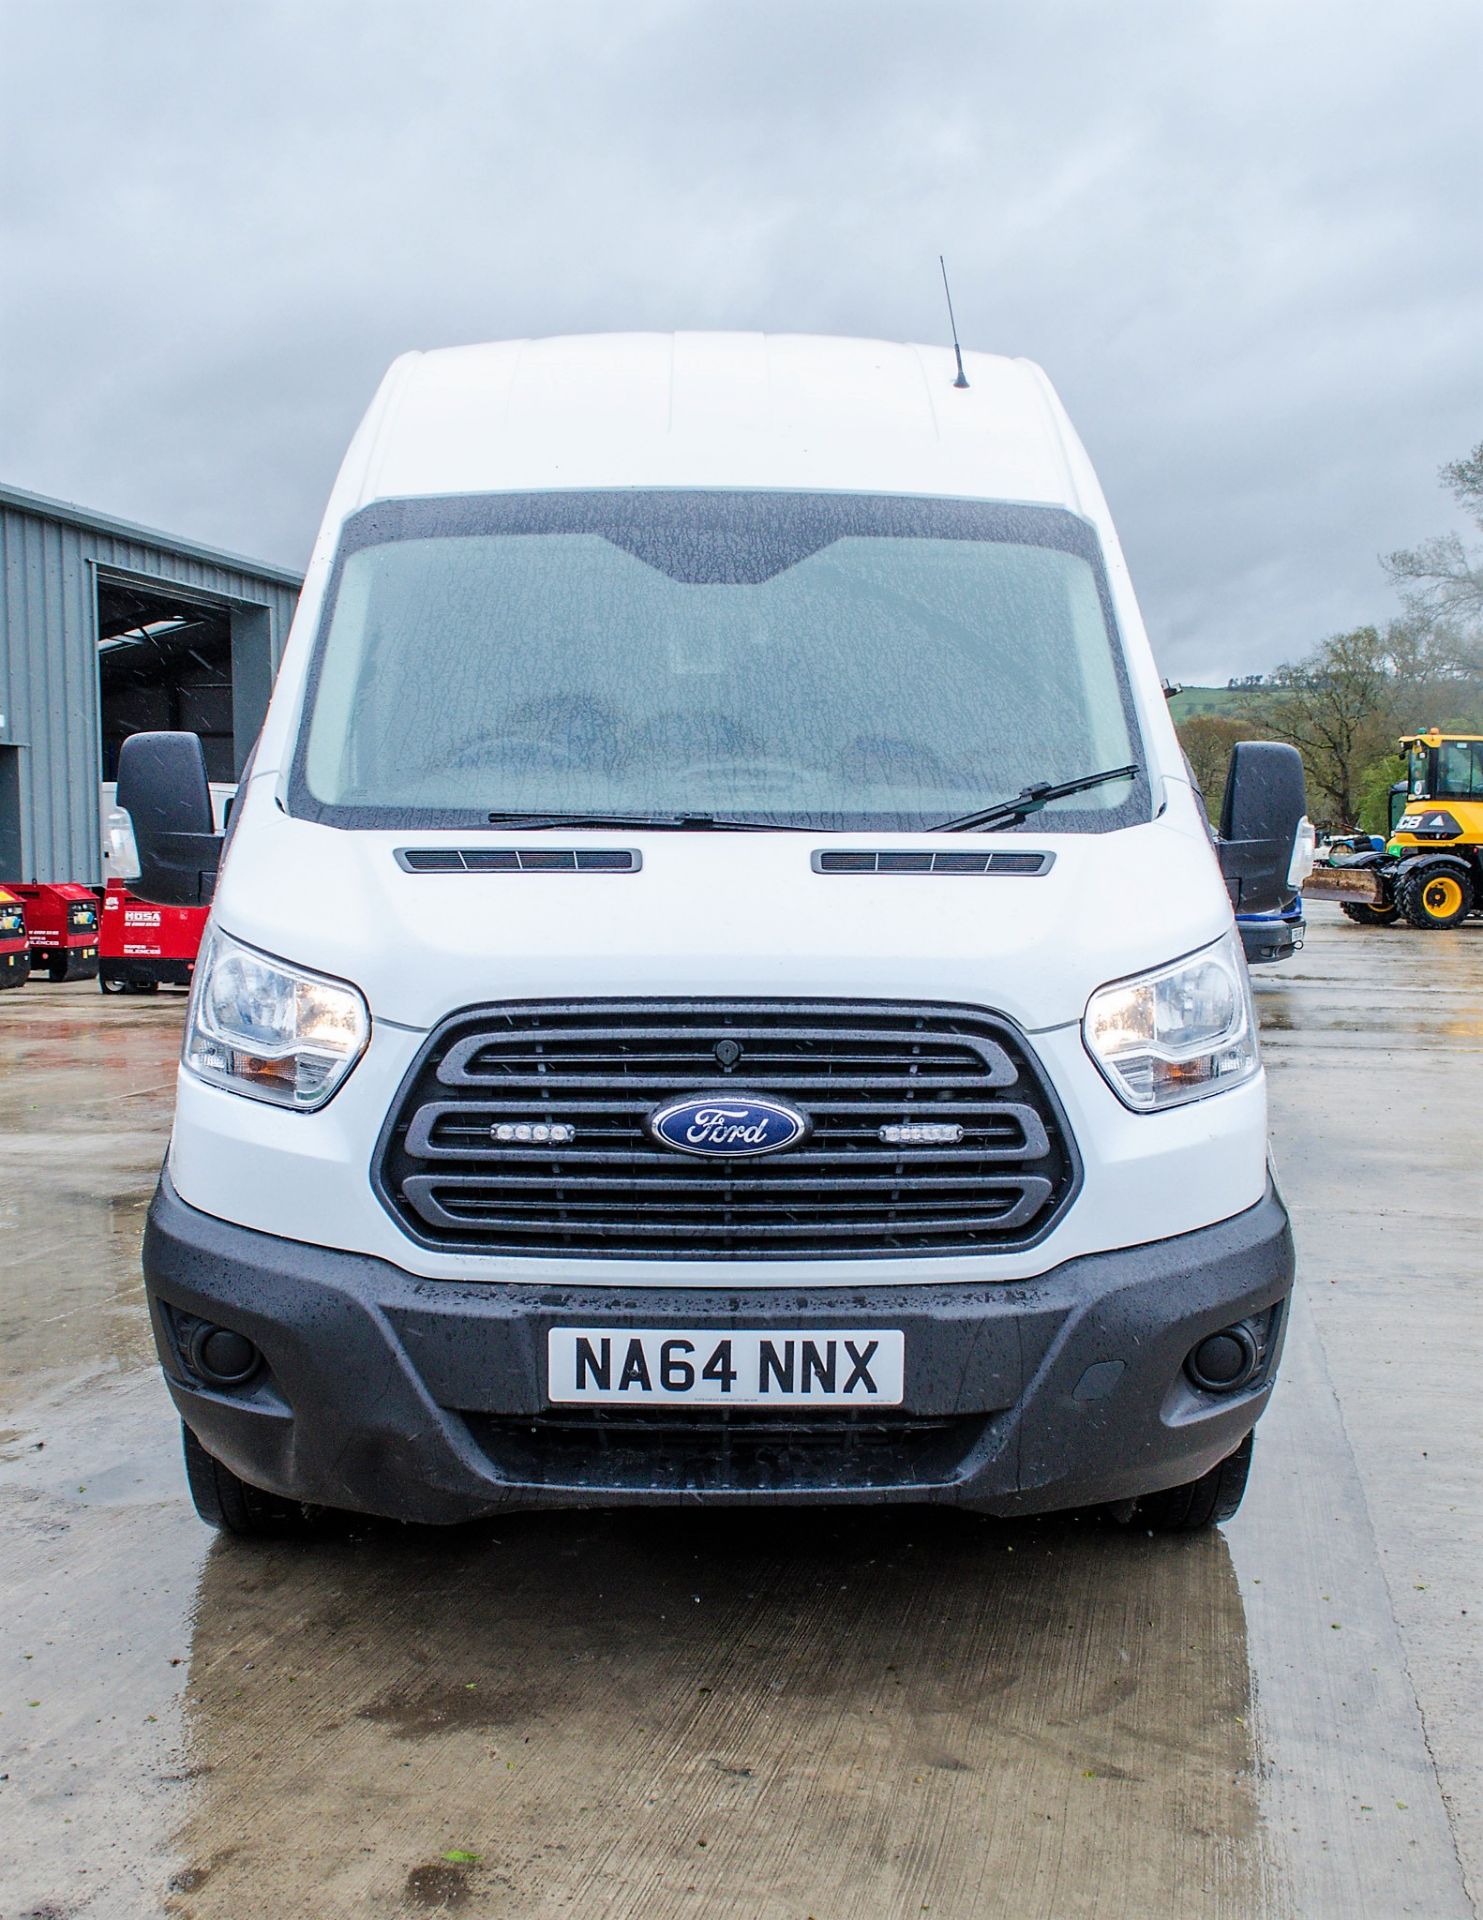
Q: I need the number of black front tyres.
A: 2